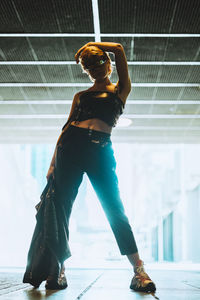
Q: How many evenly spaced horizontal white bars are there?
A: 5